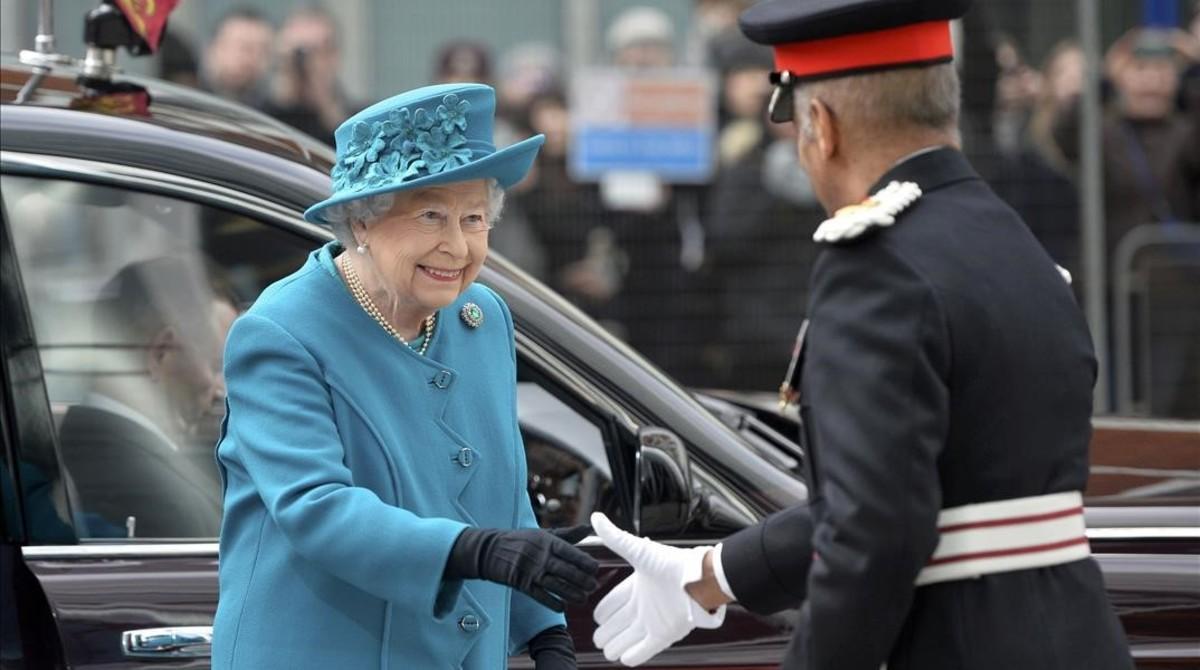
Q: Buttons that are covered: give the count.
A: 1